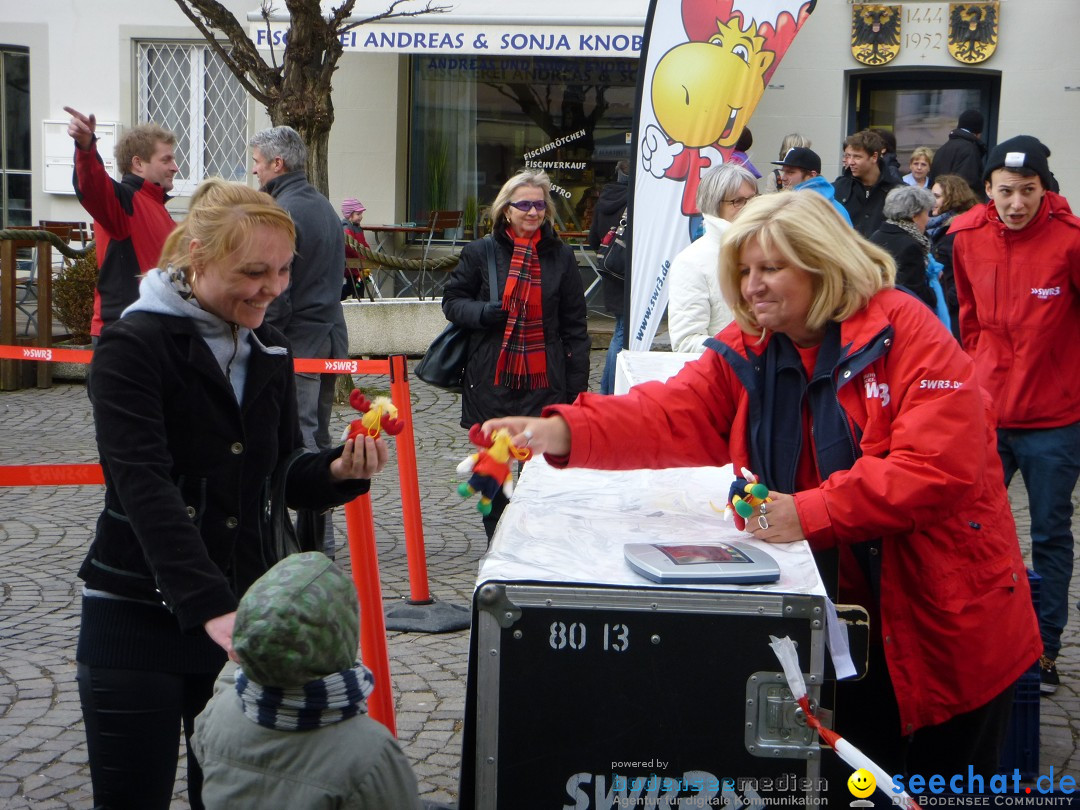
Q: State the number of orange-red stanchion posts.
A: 2